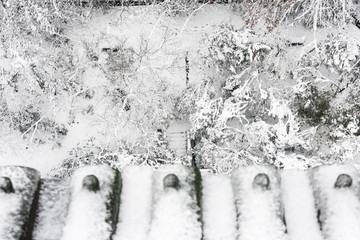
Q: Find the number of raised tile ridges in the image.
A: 5